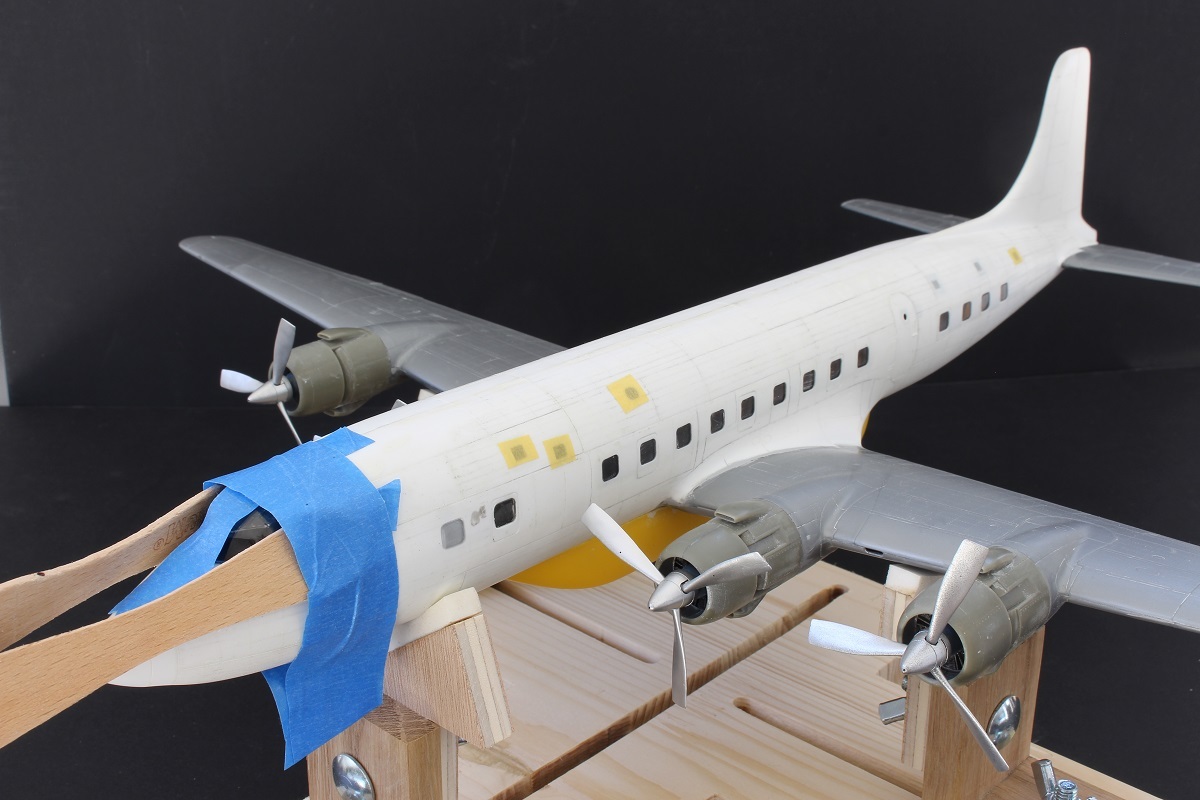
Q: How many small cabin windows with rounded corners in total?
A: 15